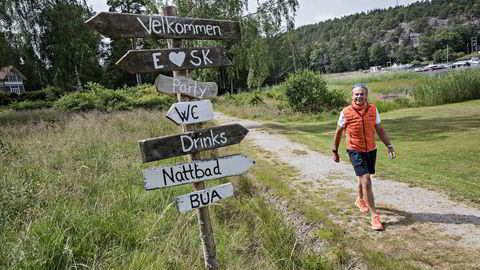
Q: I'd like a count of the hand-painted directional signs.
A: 7